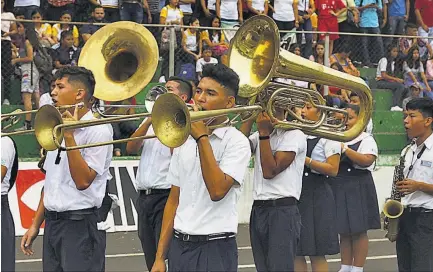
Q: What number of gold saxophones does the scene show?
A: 1